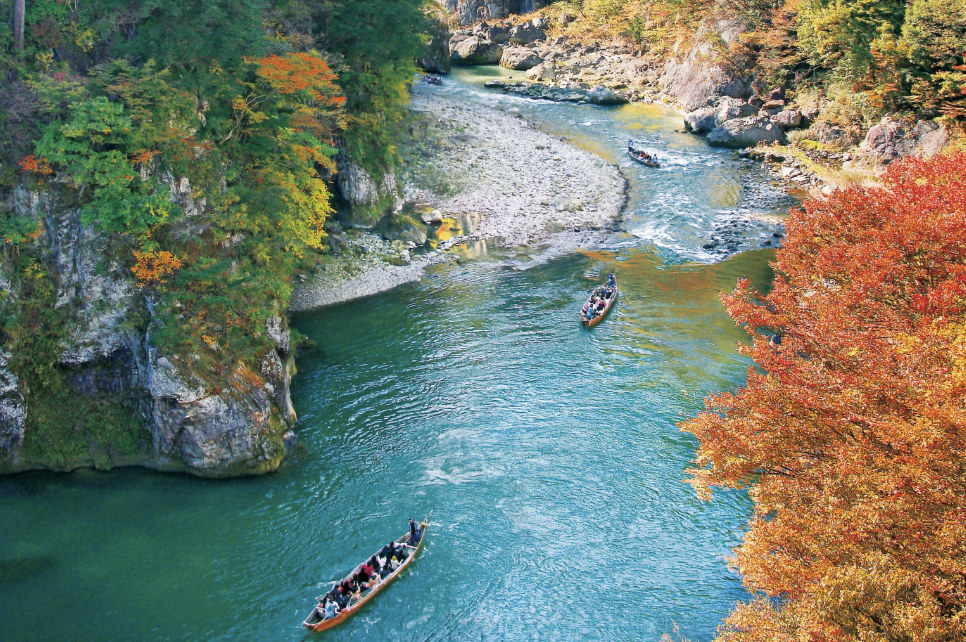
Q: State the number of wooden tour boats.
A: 4